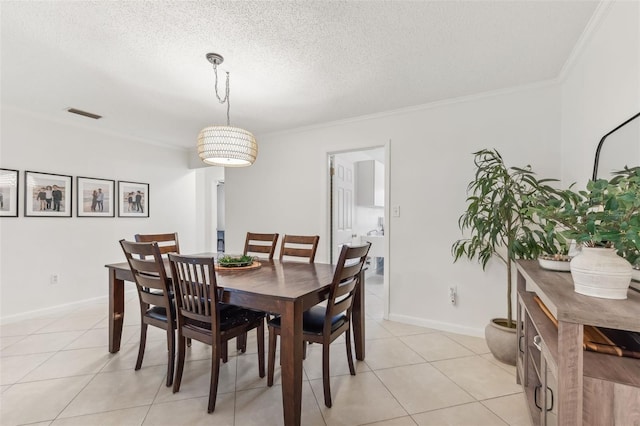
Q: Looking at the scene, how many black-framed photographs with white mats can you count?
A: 4